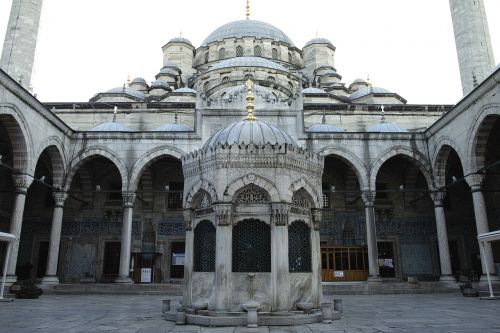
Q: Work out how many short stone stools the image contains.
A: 5